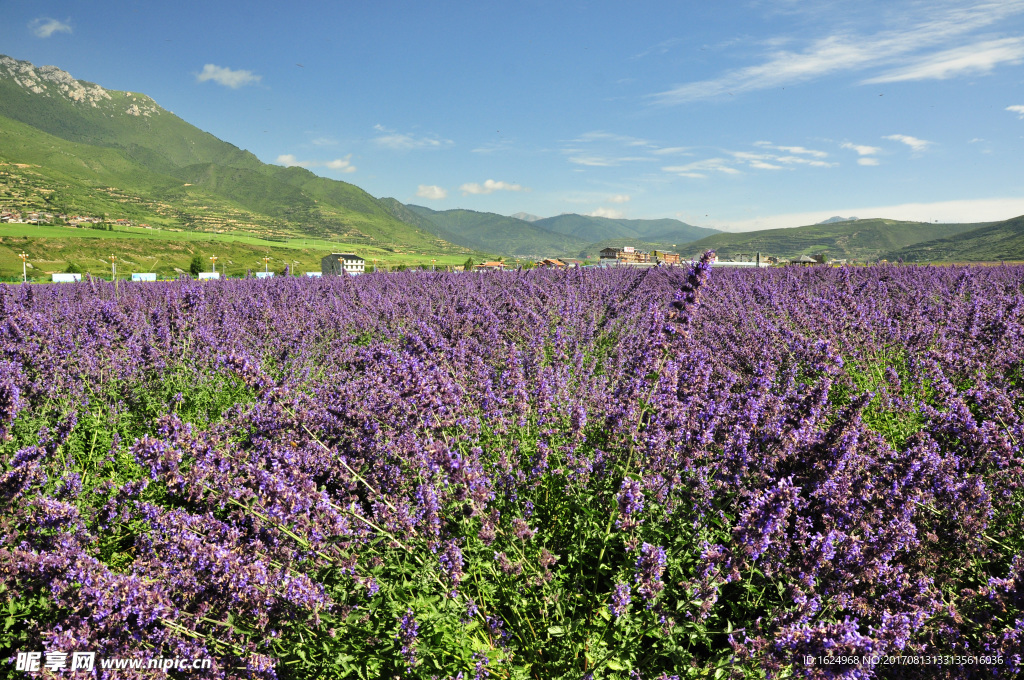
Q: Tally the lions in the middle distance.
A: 0